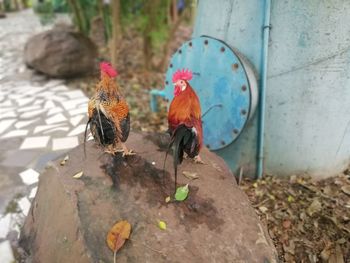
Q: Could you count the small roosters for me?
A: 2